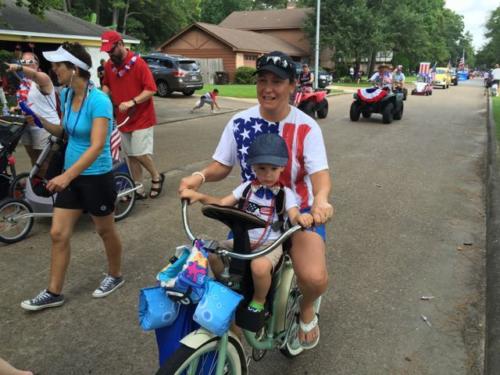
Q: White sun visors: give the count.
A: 1